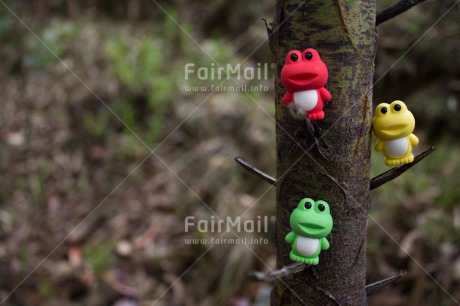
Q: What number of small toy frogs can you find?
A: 3